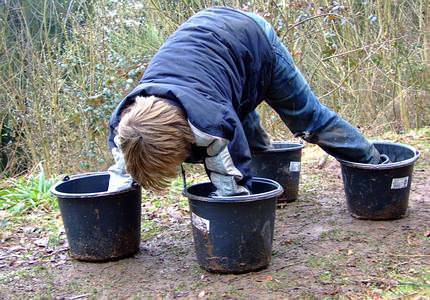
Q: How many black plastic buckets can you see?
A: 4